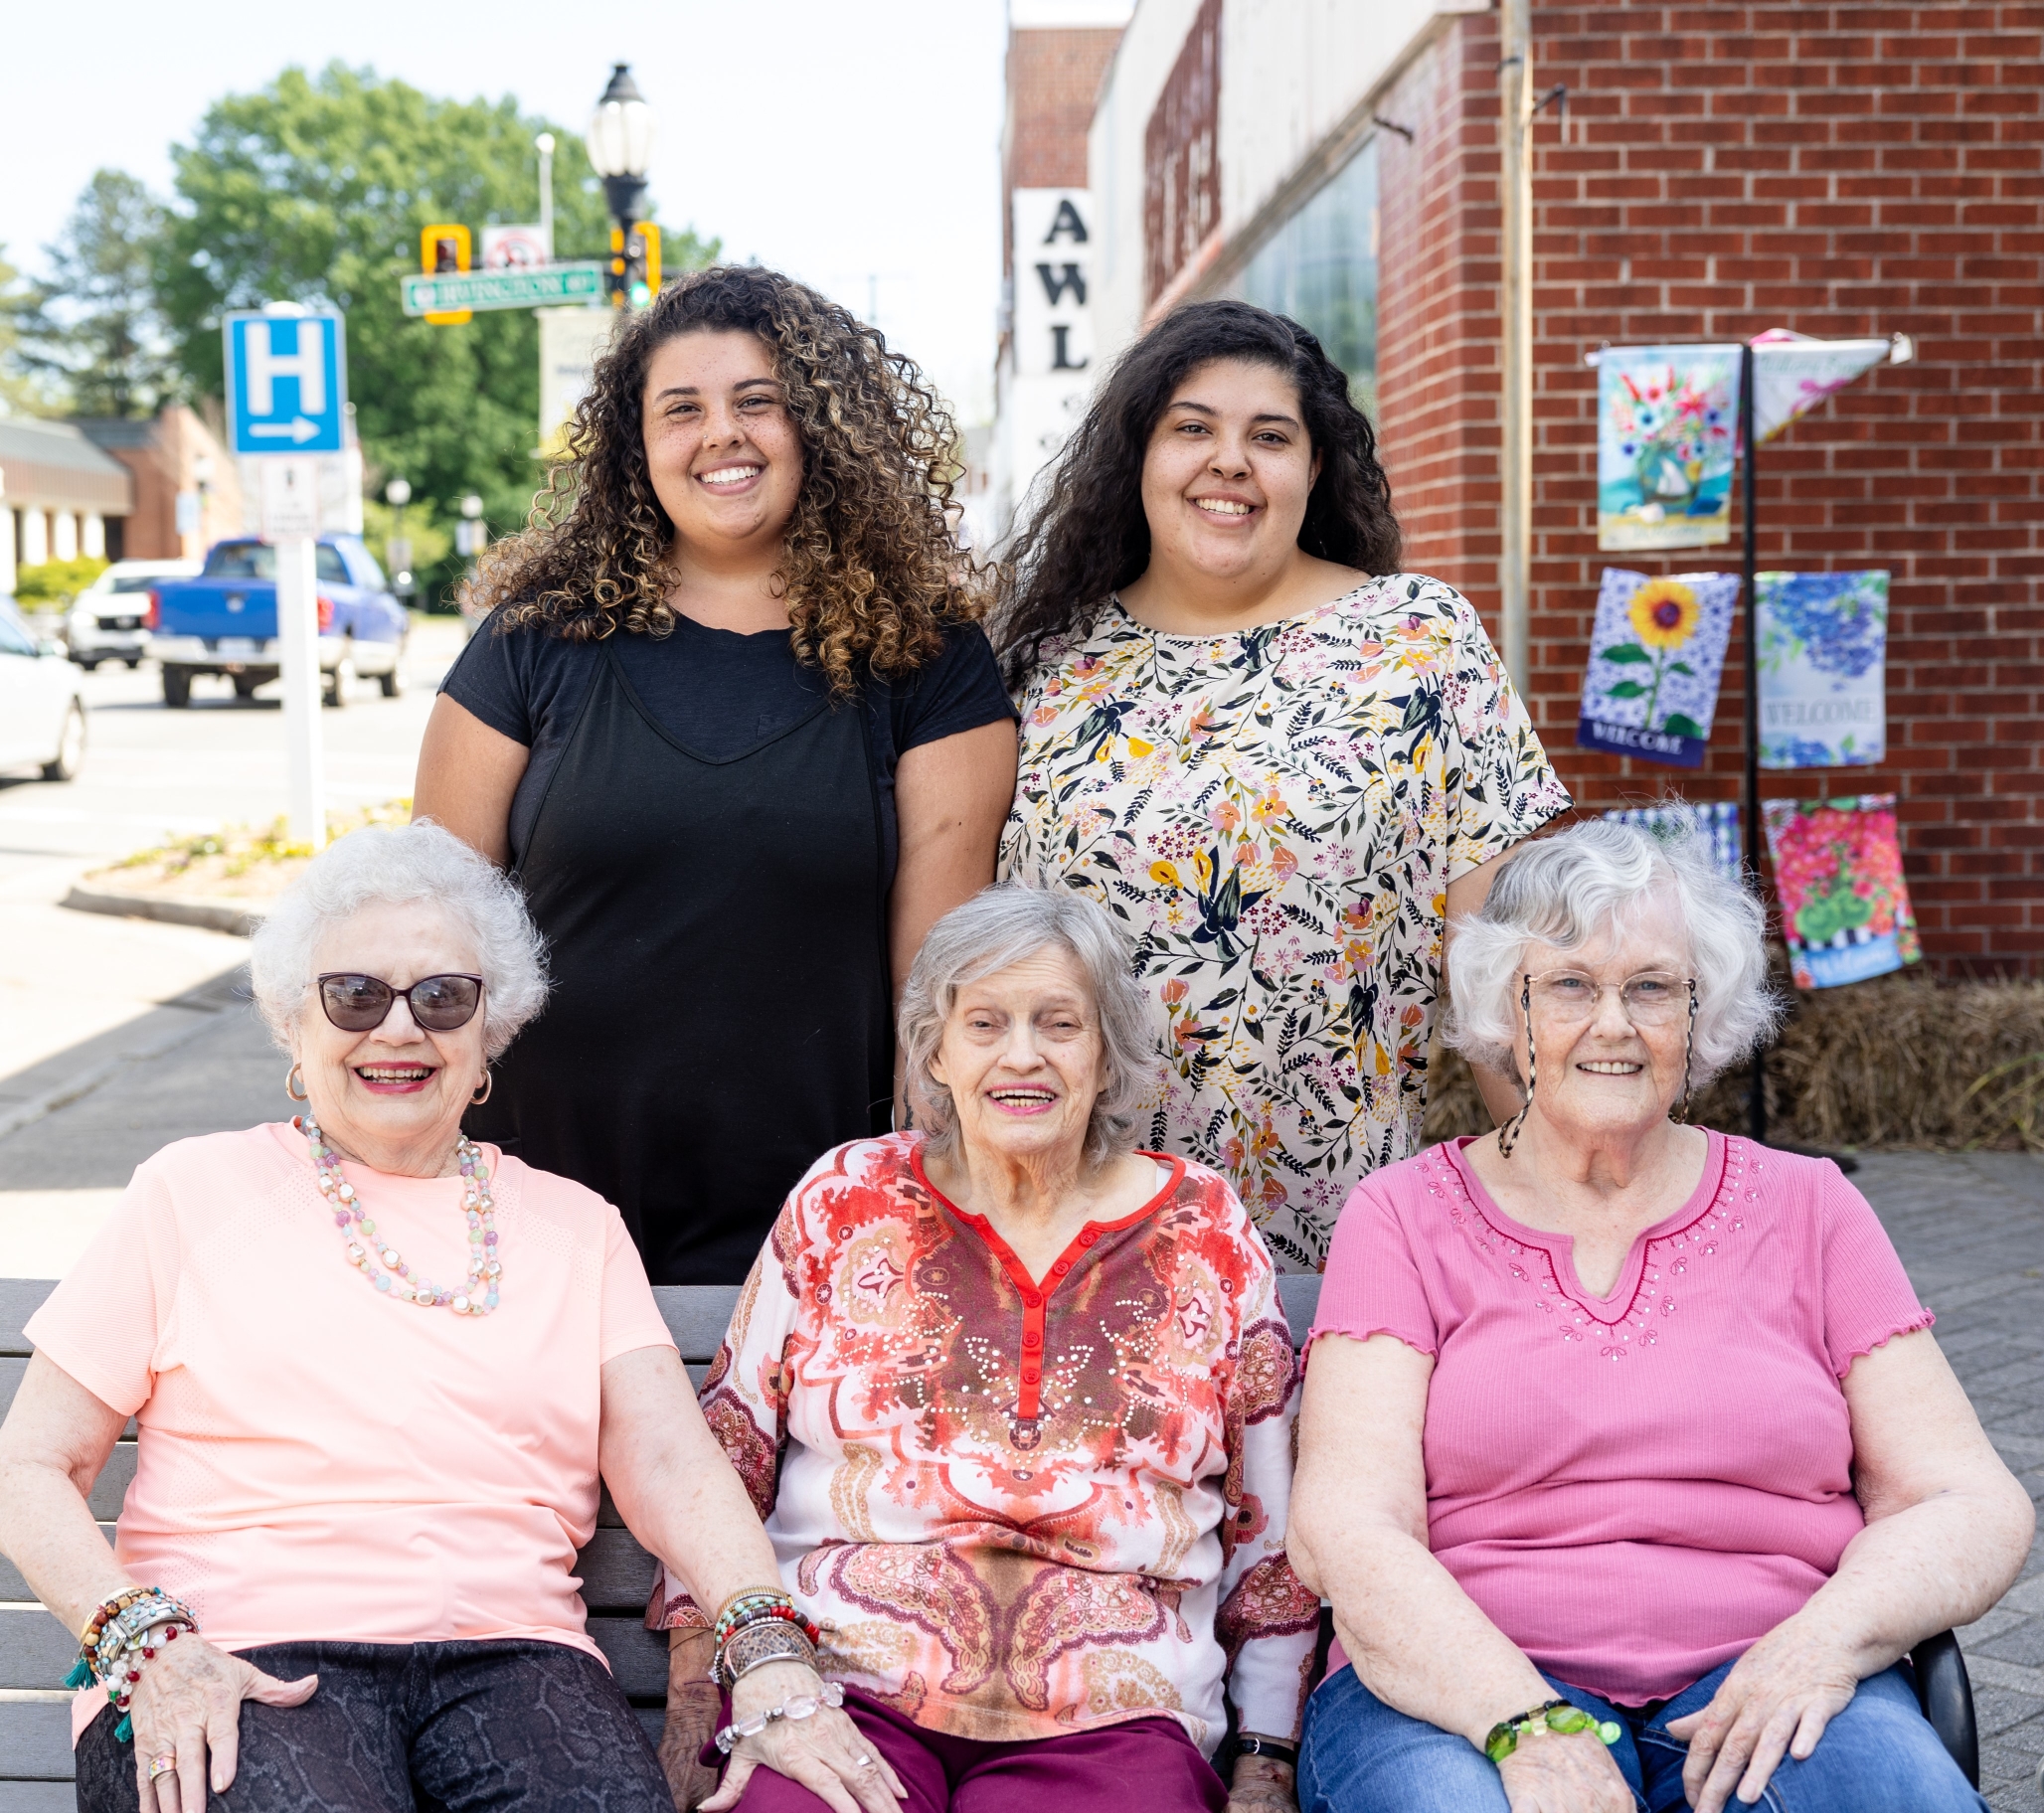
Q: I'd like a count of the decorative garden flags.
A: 6